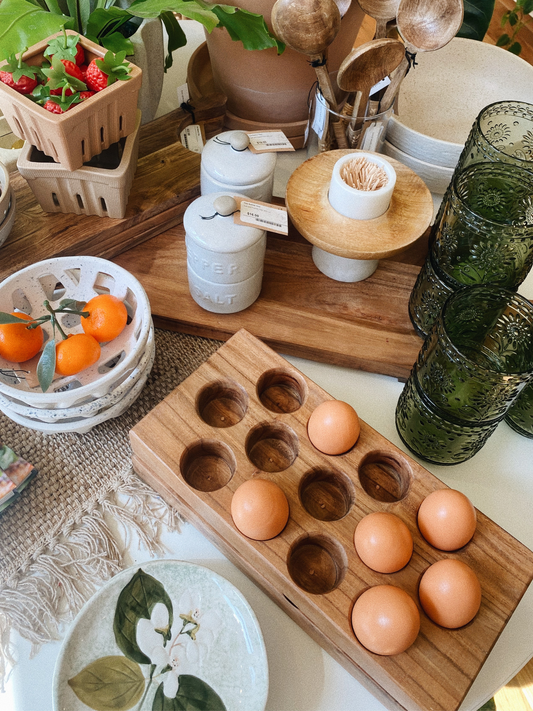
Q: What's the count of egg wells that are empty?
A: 7